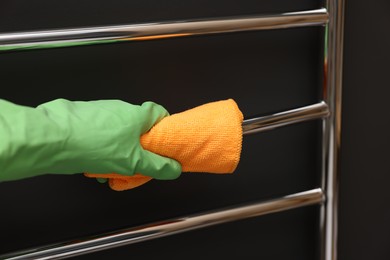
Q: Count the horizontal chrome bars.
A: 3